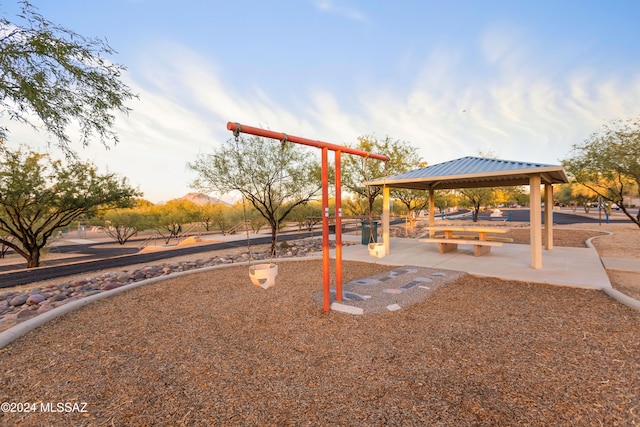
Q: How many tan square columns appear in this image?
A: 4